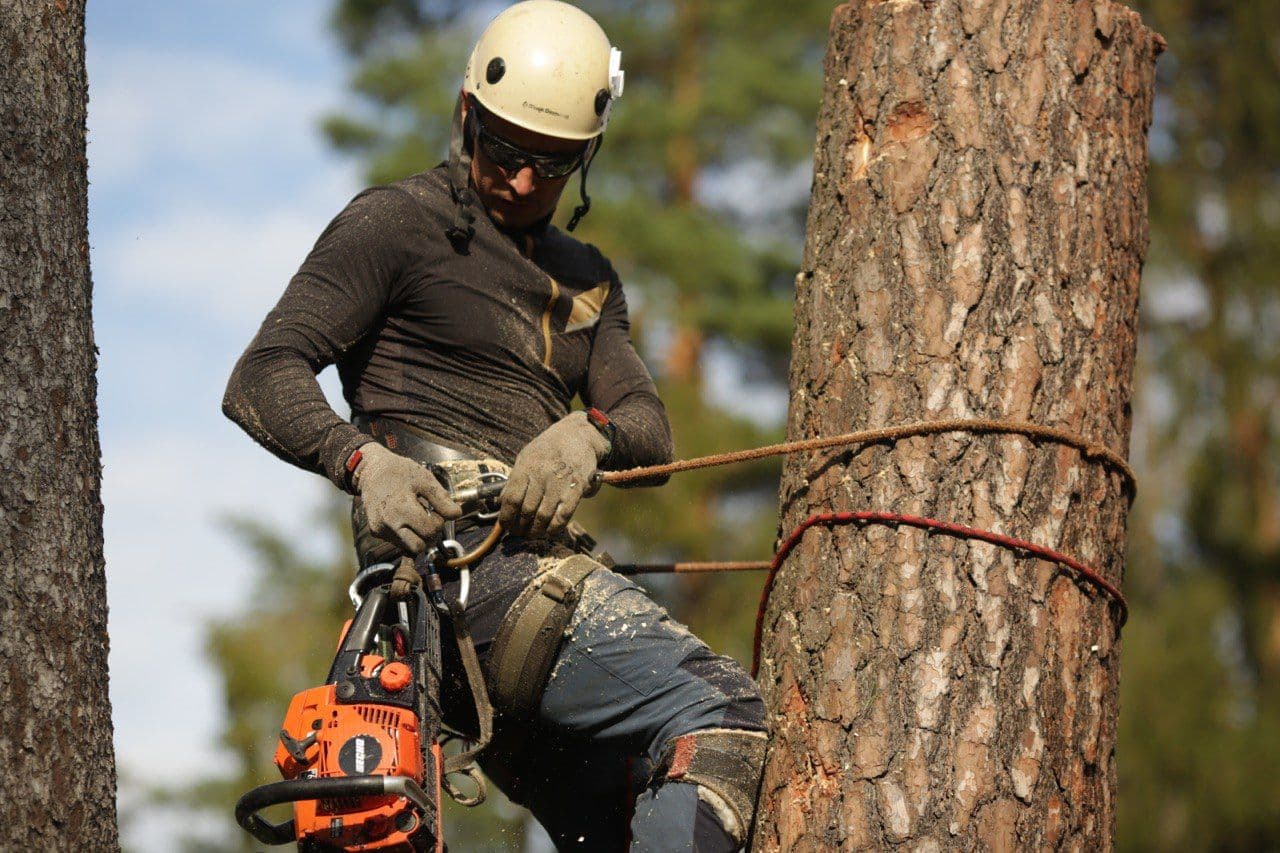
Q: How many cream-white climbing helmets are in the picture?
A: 1